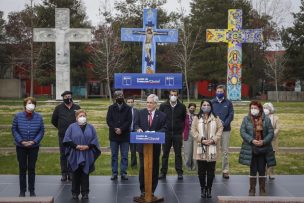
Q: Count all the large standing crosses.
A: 3